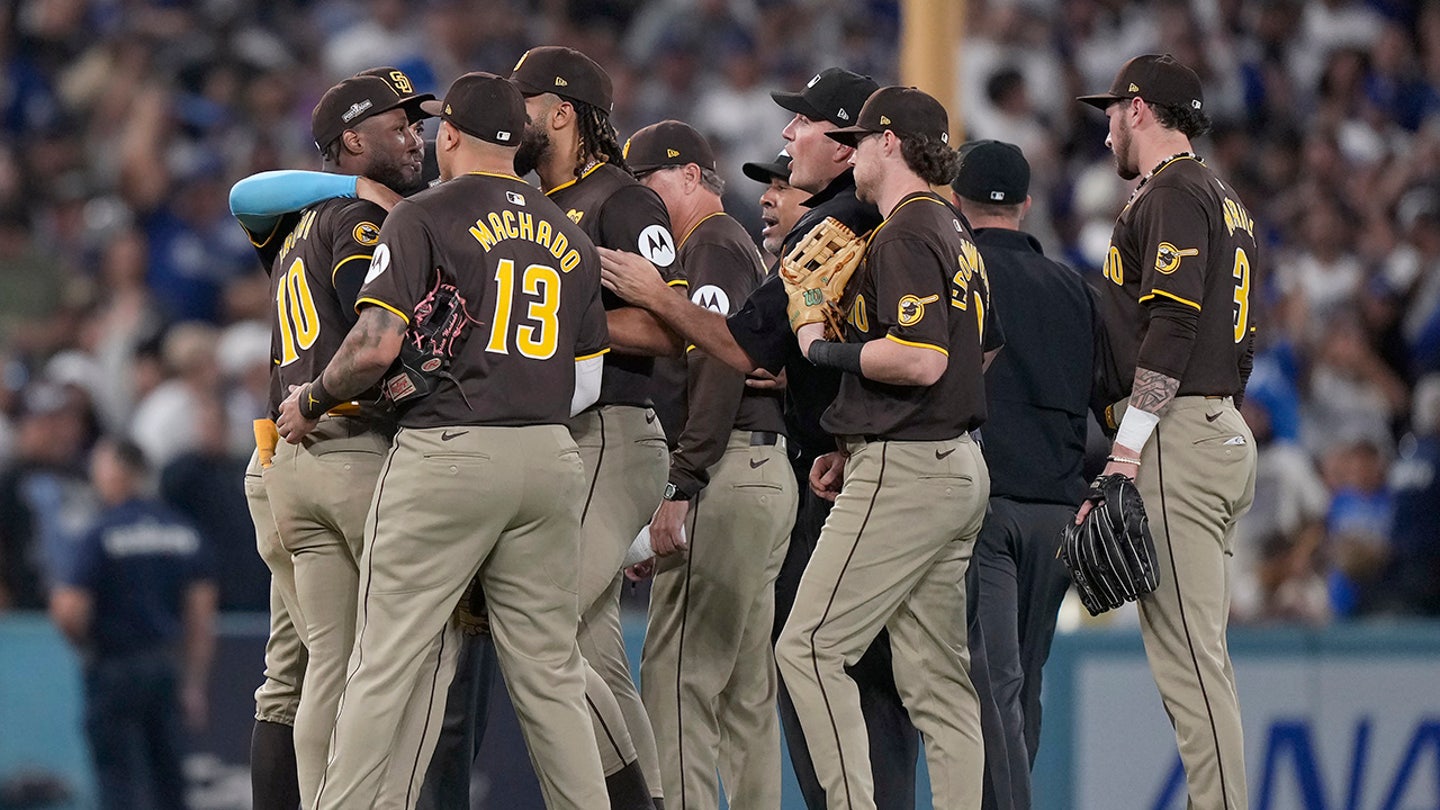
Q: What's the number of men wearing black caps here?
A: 3